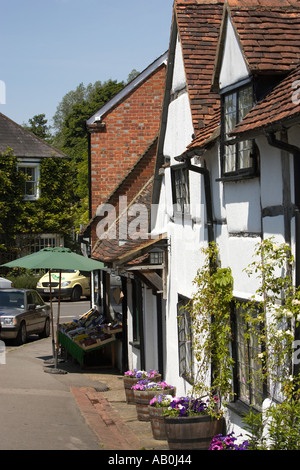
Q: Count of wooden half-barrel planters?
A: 4